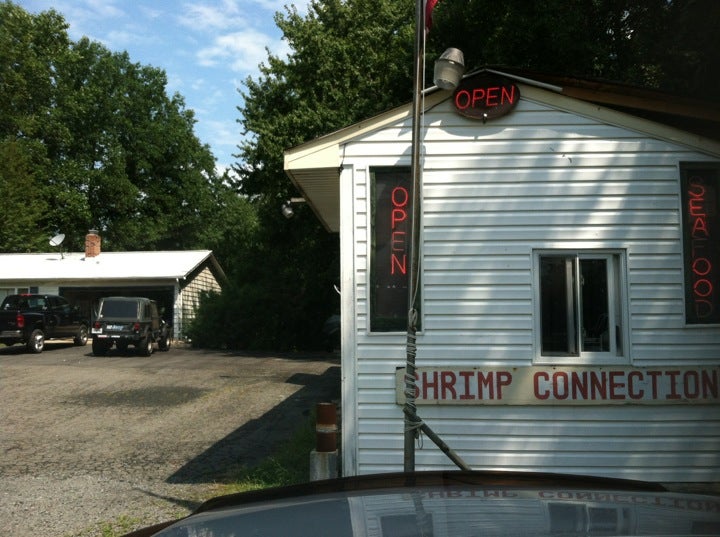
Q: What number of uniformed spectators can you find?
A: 0